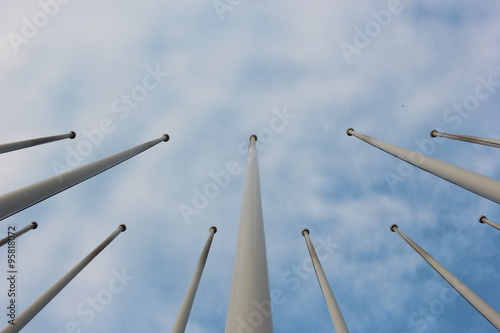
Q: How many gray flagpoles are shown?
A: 11